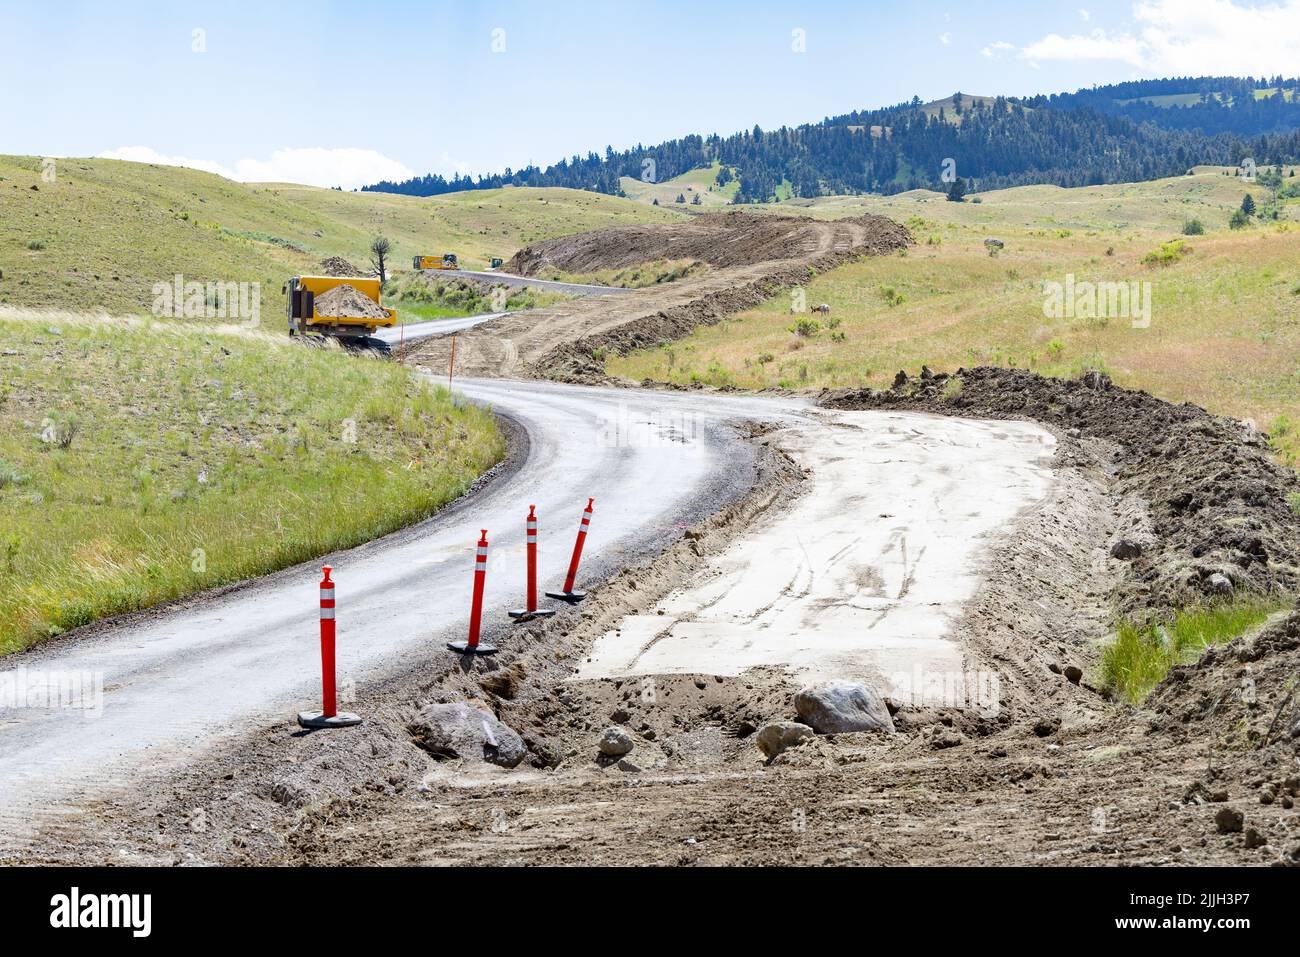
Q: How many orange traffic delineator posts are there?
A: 4